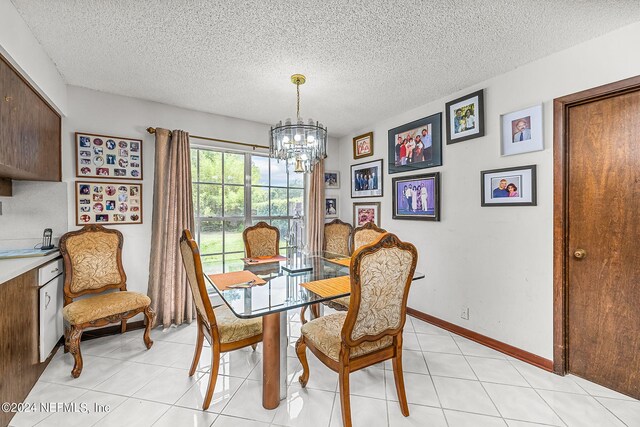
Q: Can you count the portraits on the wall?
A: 12